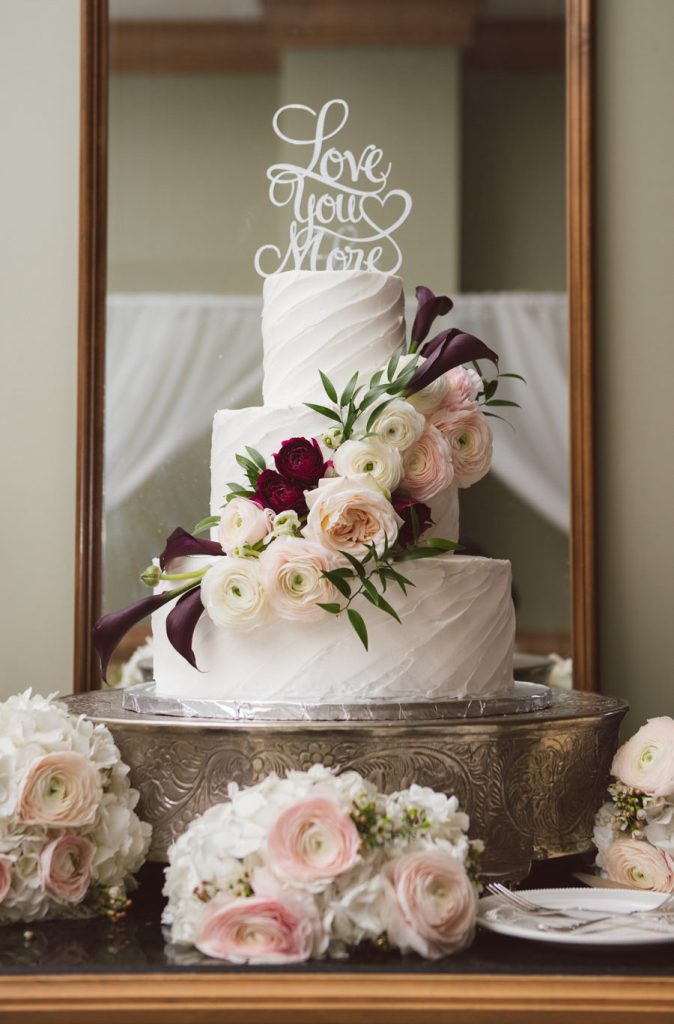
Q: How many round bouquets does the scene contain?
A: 3